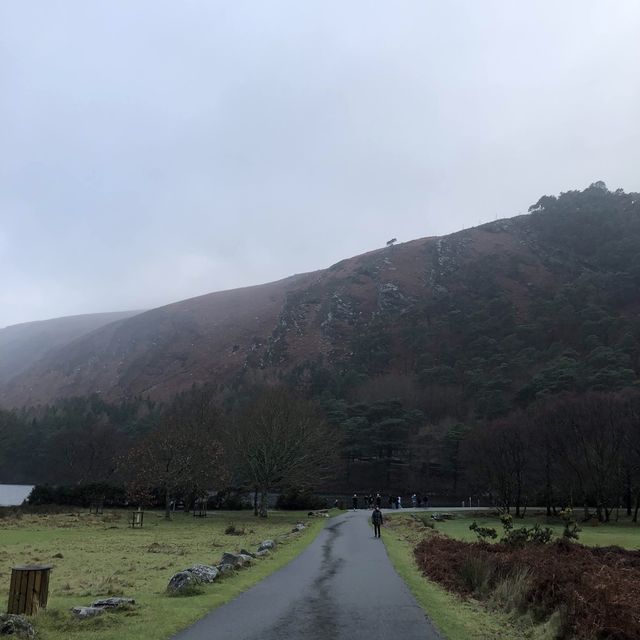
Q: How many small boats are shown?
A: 0